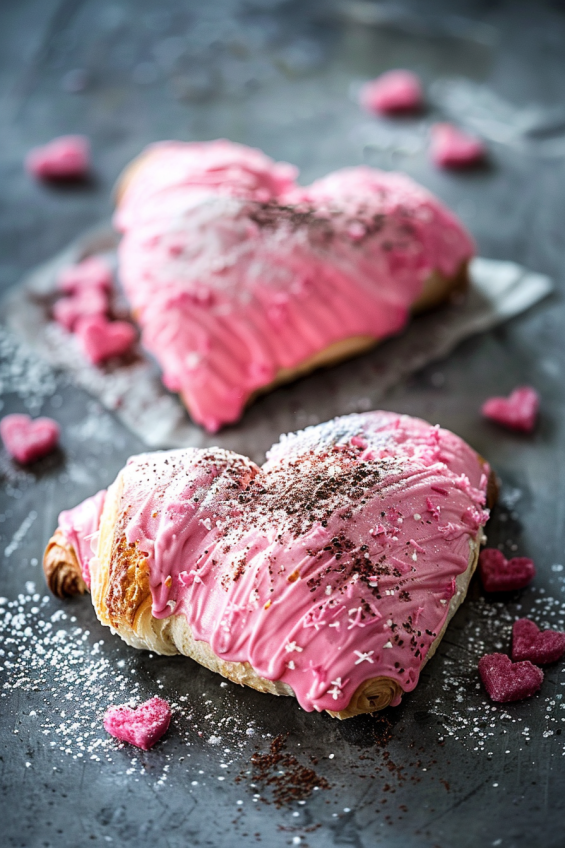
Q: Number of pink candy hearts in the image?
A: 12